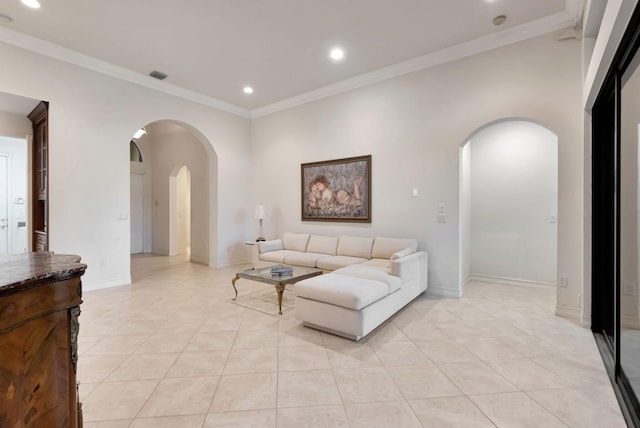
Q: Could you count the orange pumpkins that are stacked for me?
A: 0